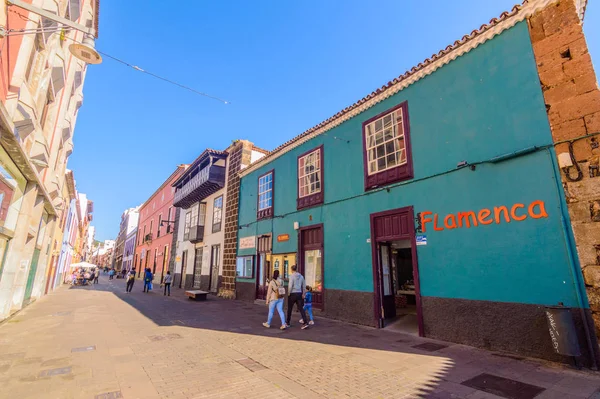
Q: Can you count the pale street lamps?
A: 1